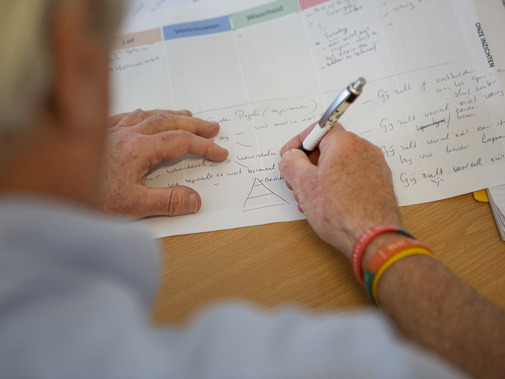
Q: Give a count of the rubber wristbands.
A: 3